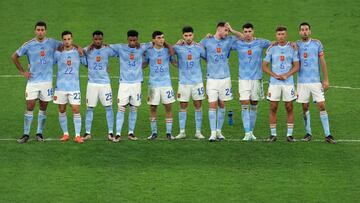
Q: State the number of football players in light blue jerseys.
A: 10